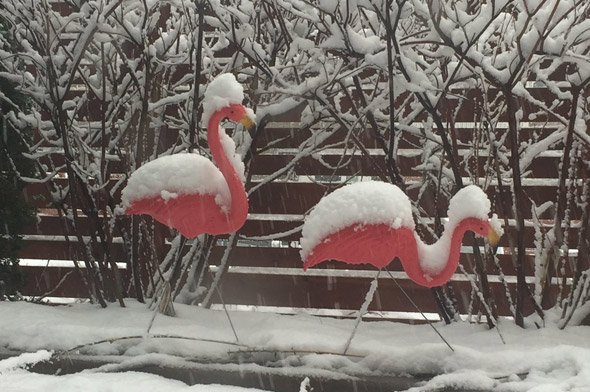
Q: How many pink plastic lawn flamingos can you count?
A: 2